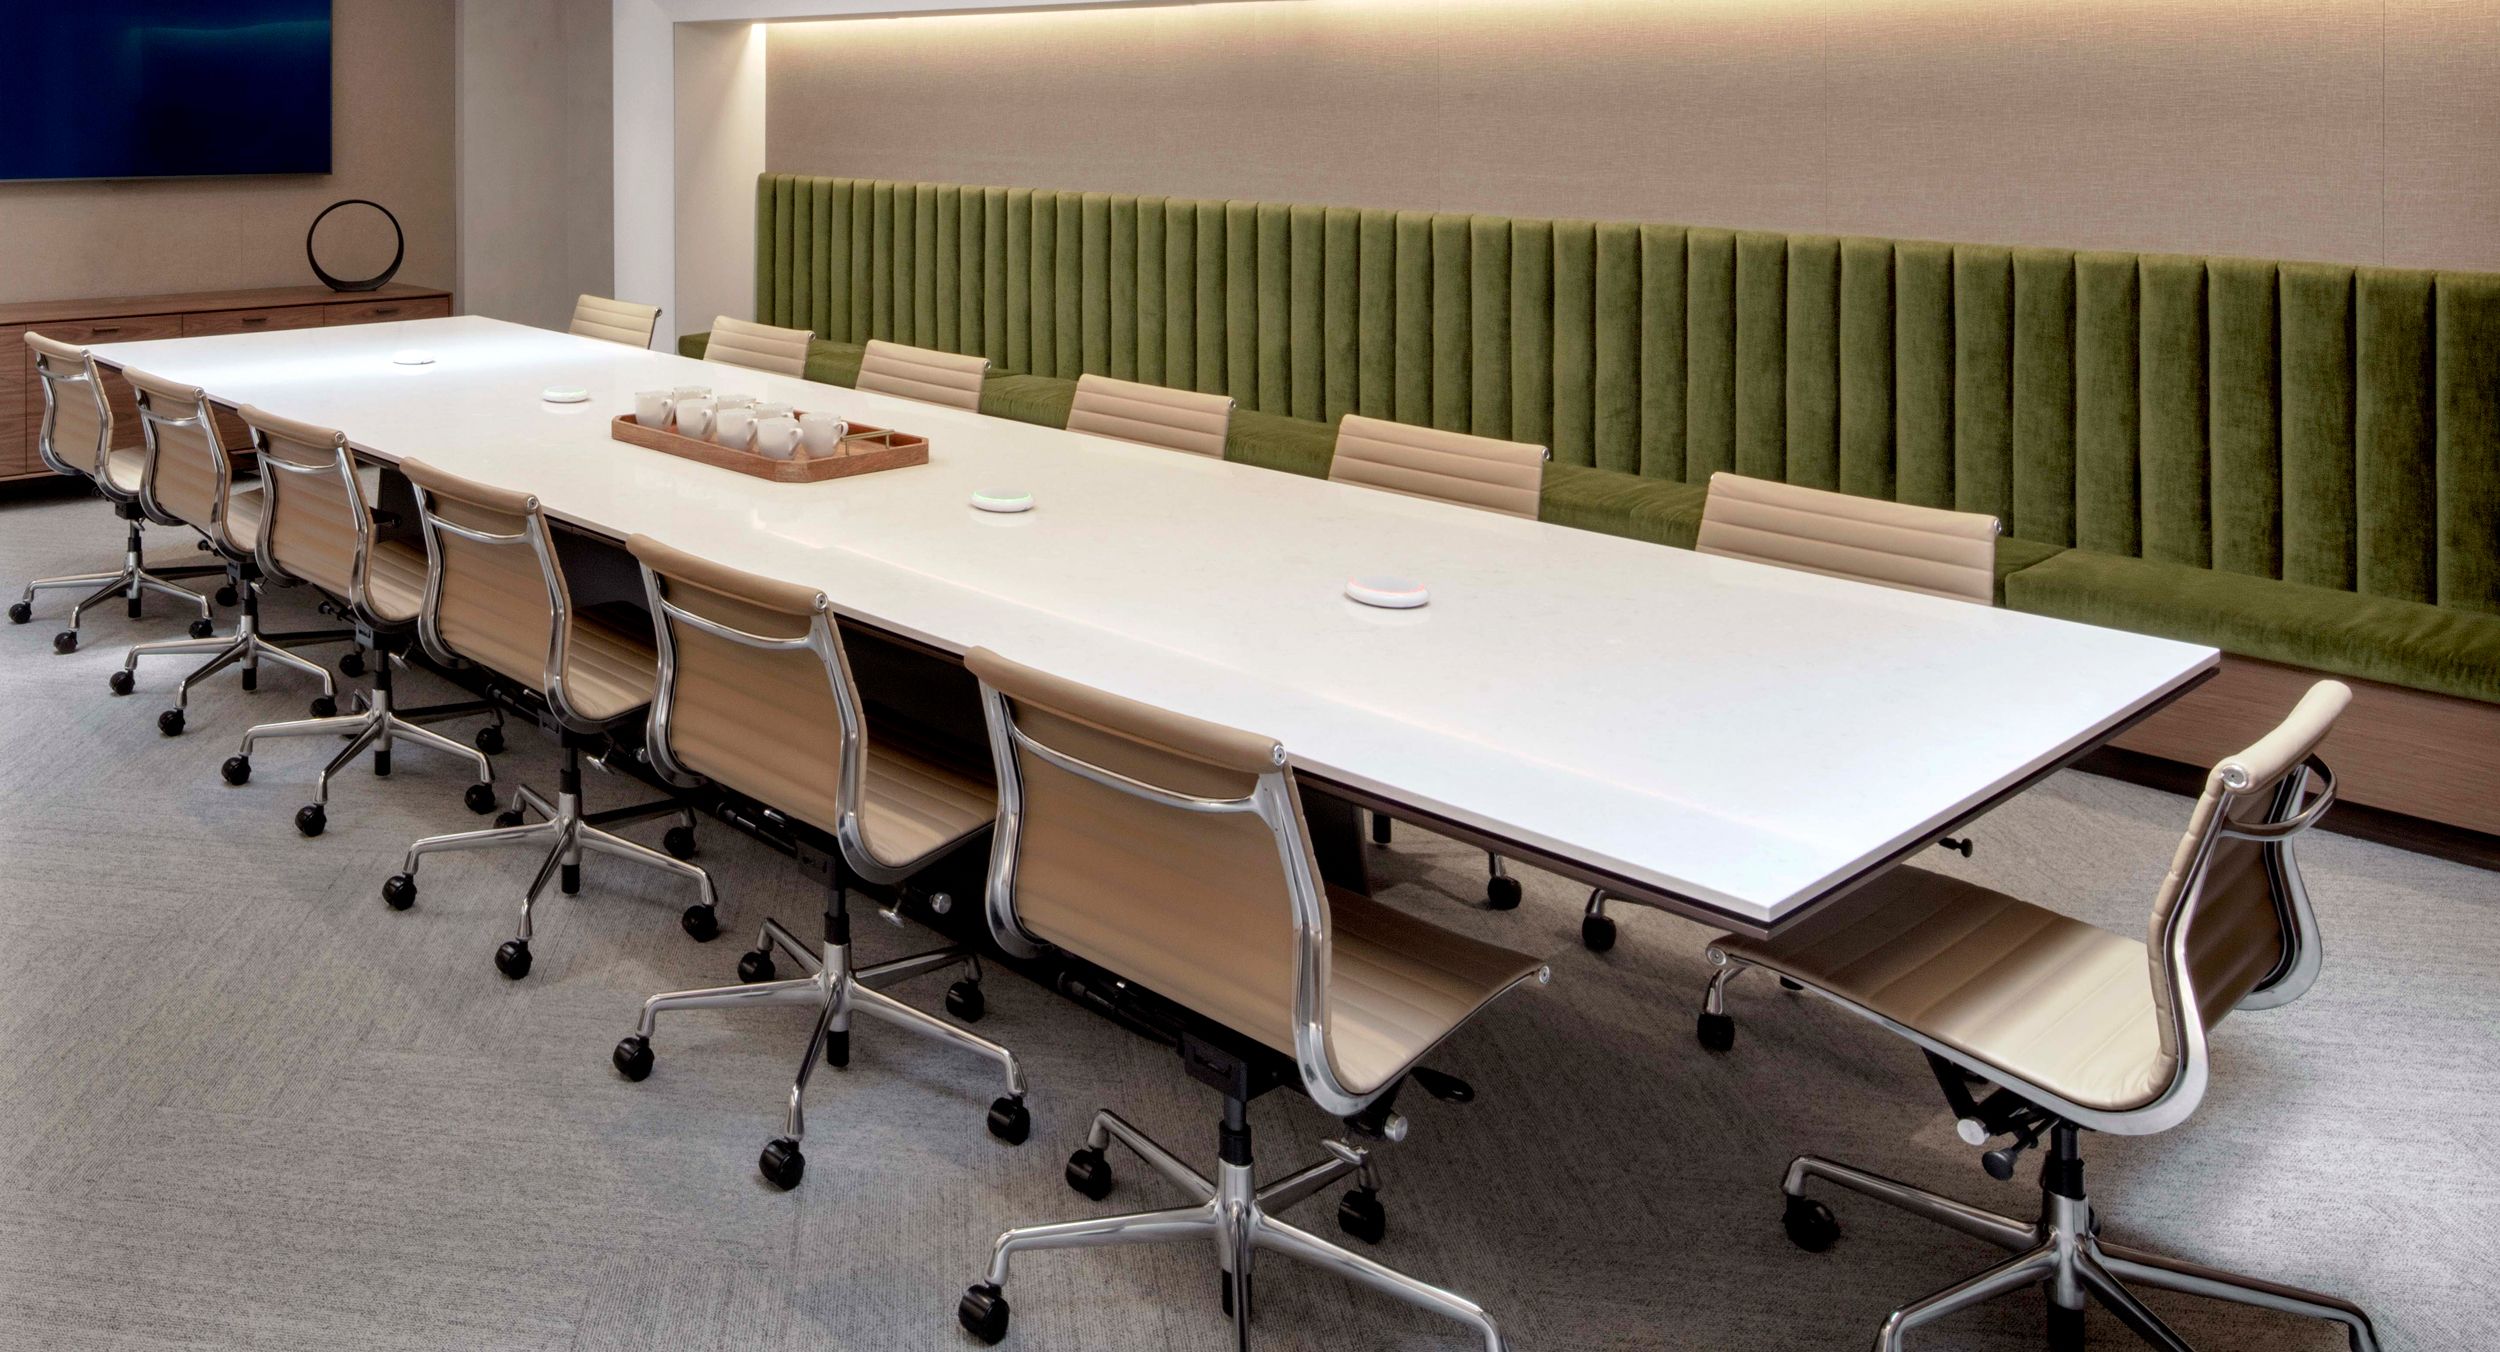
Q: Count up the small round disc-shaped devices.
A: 4